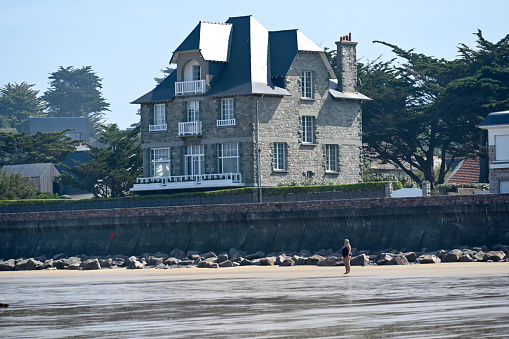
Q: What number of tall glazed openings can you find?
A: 11